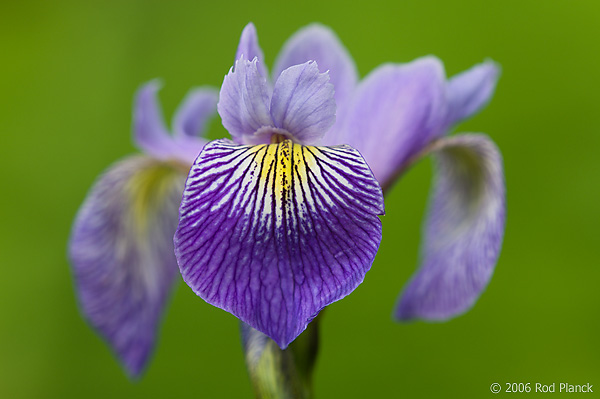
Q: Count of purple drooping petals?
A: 3